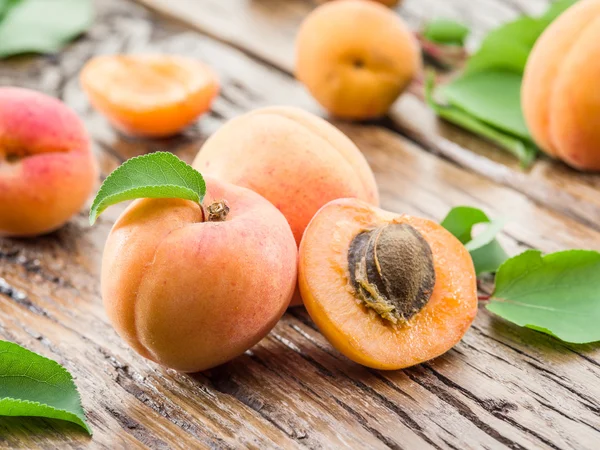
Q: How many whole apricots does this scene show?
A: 5